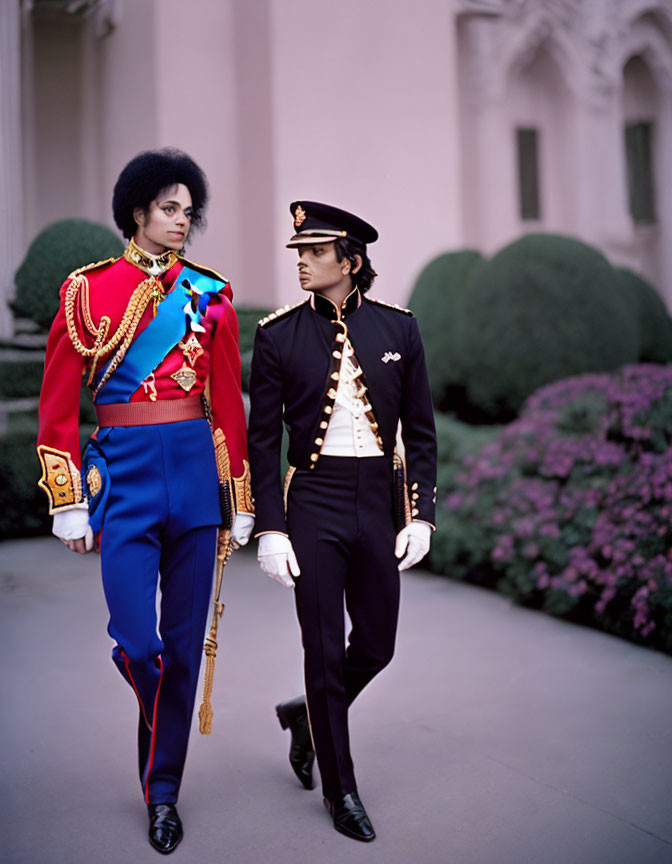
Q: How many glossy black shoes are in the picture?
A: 3